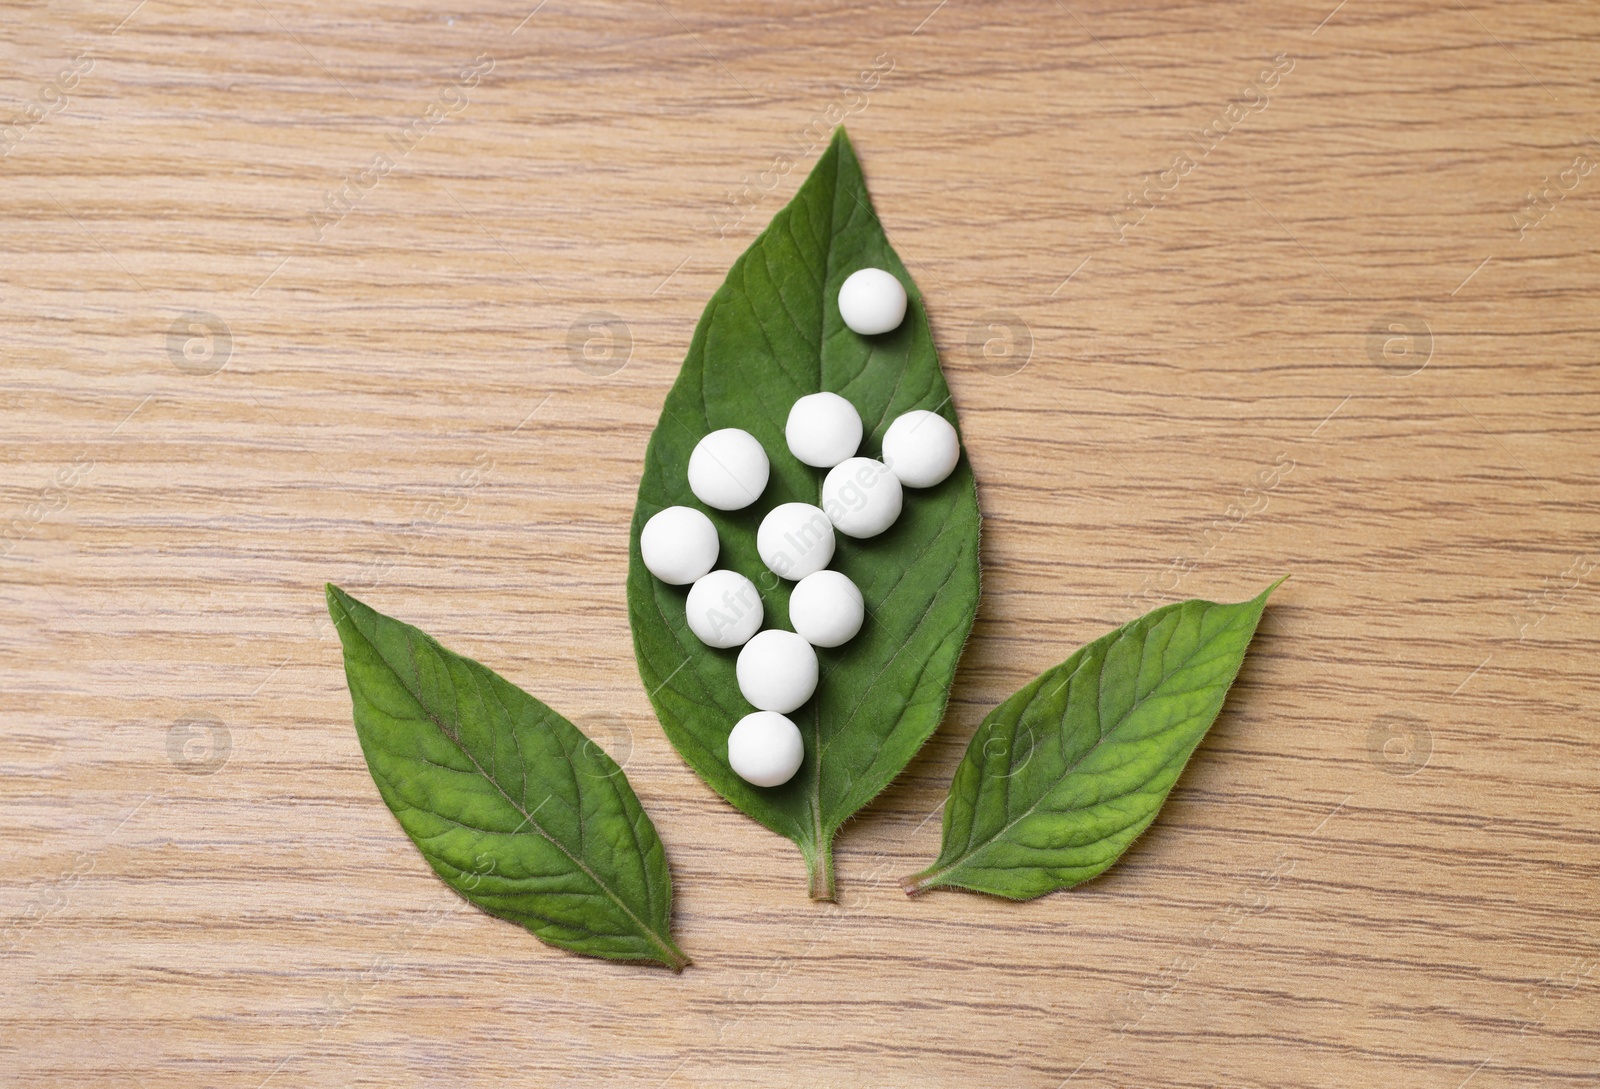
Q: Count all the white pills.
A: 11